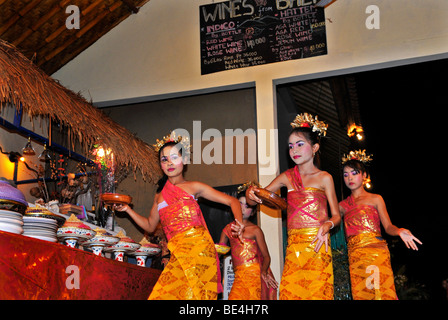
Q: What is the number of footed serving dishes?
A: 4